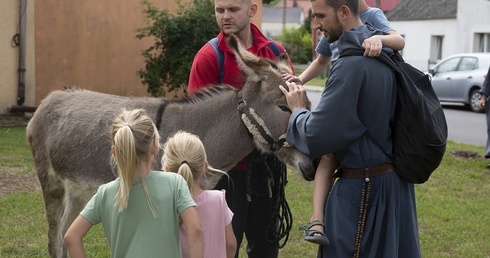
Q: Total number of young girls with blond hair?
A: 2